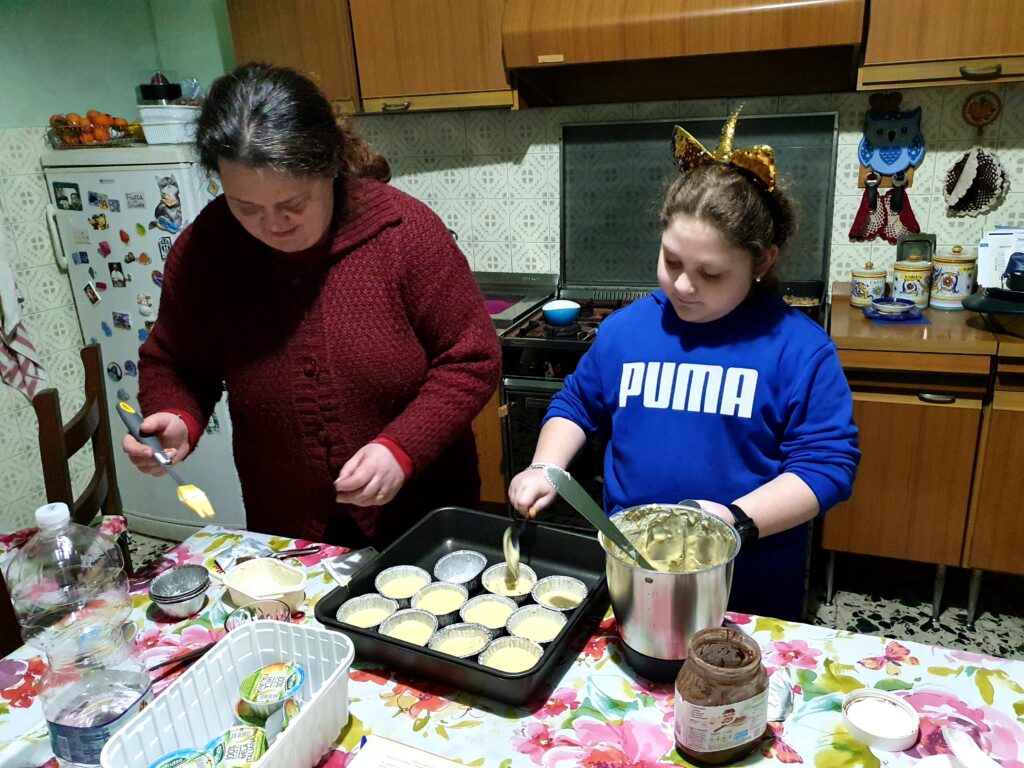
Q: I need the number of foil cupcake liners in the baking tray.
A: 11